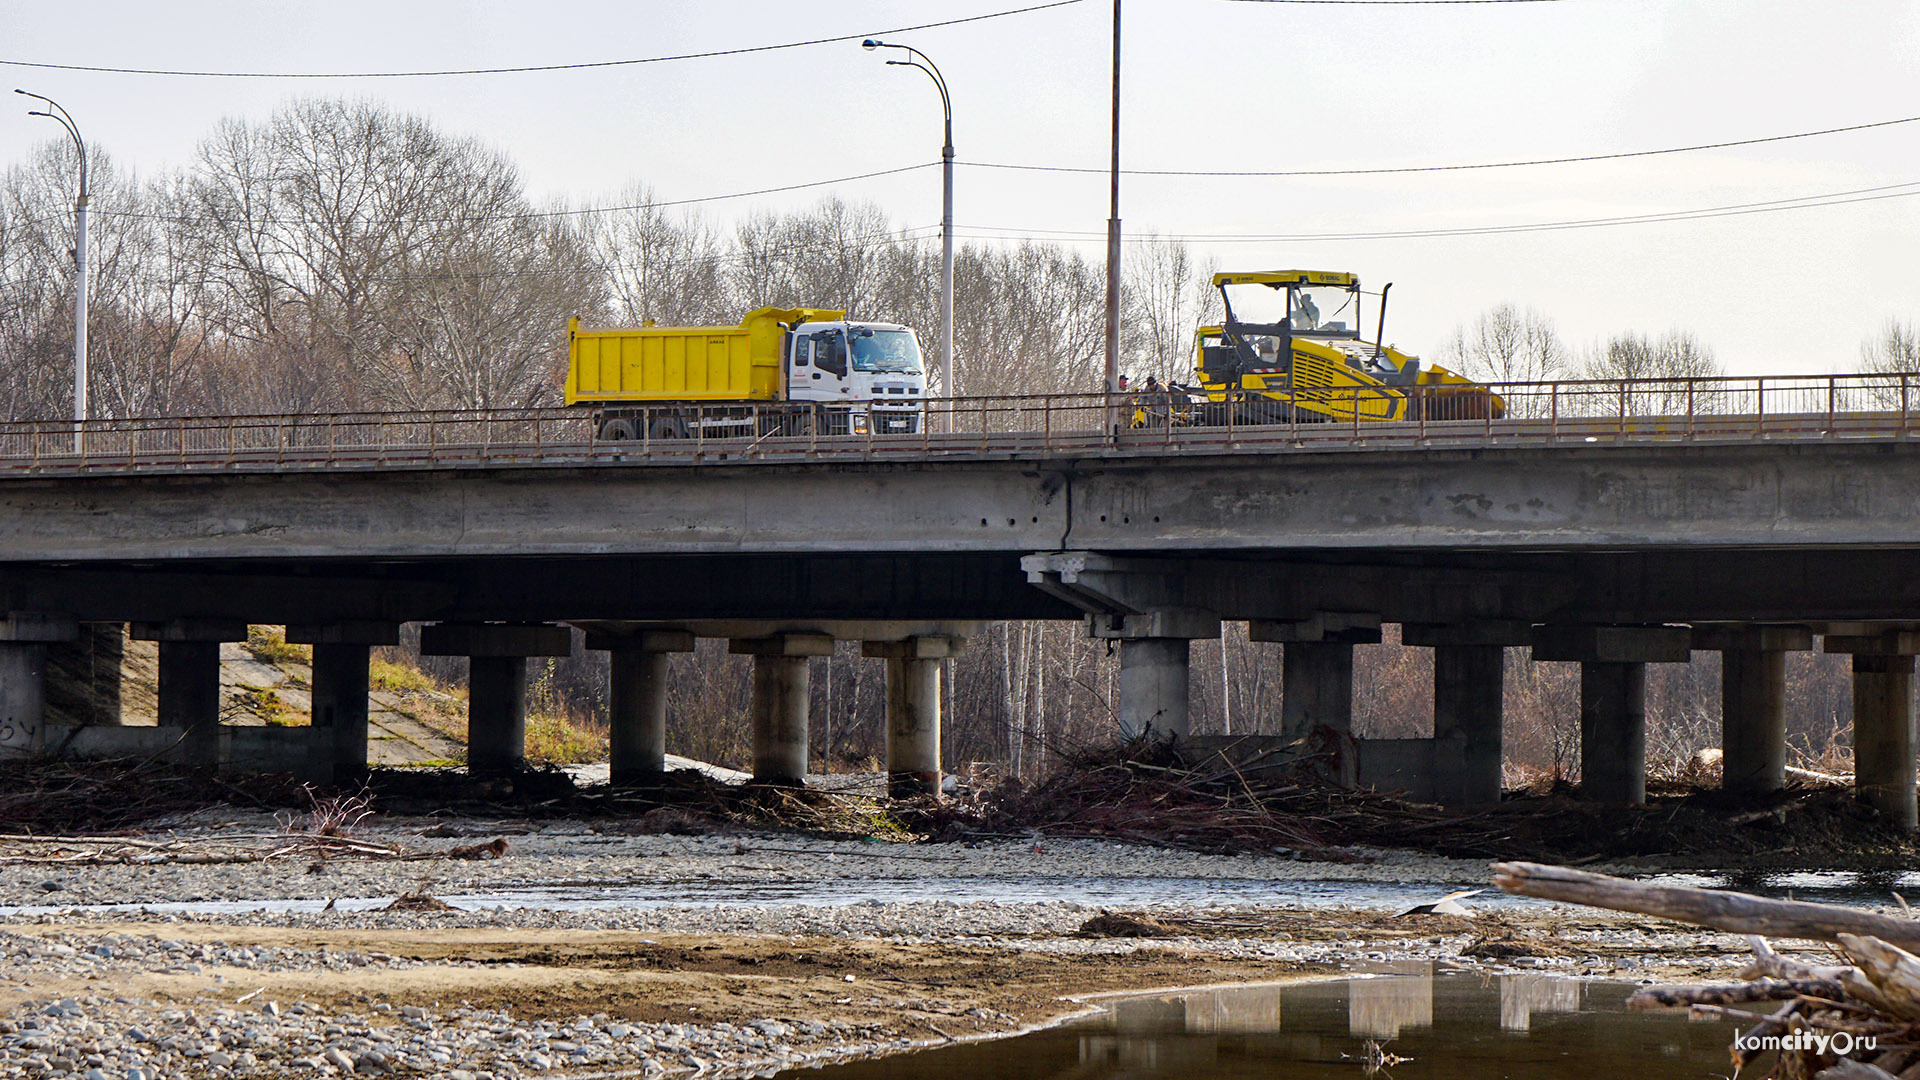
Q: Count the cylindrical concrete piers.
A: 13